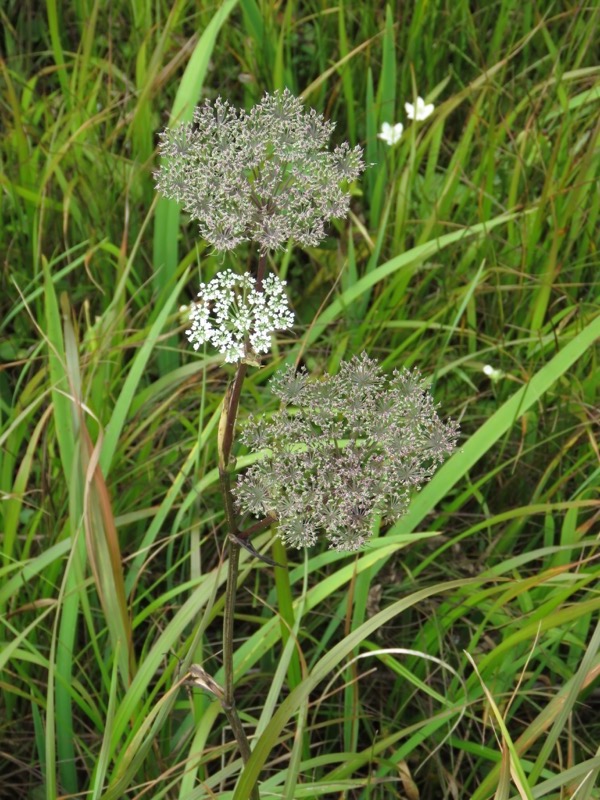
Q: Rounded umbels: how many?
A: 3